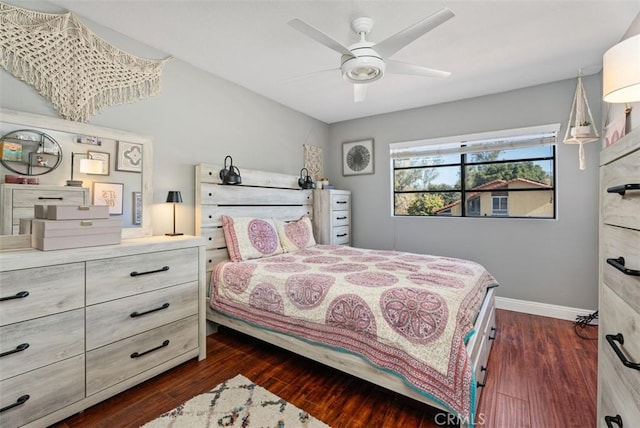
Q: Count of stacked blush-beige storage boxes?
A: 2